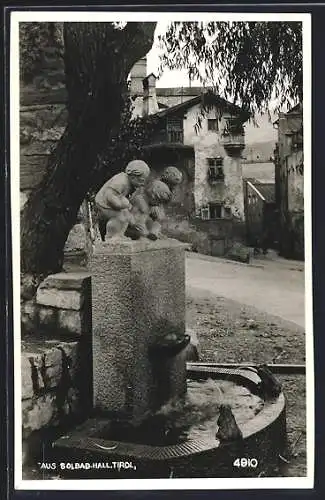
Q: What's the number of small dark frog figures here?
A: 2